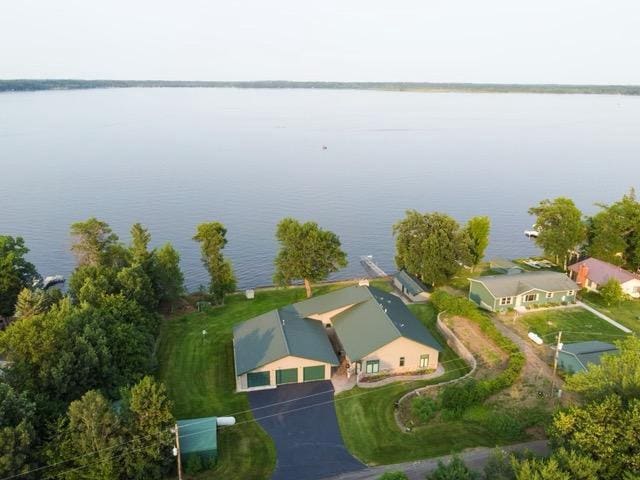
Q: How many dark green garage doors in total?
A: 3